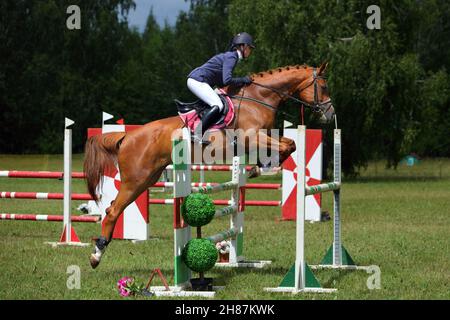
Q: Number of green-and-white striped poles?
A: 4